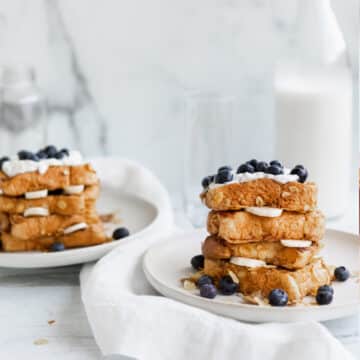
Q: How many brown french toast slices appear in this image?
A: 8